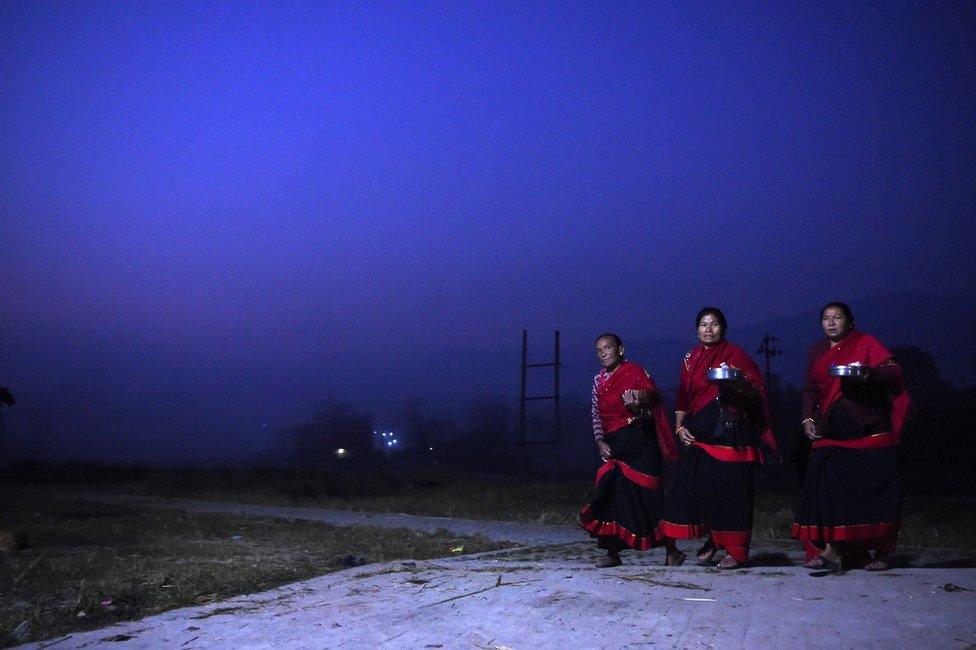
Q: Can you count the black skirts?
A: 3